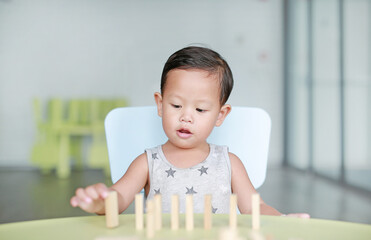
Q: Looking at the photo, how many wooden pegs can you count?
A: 9